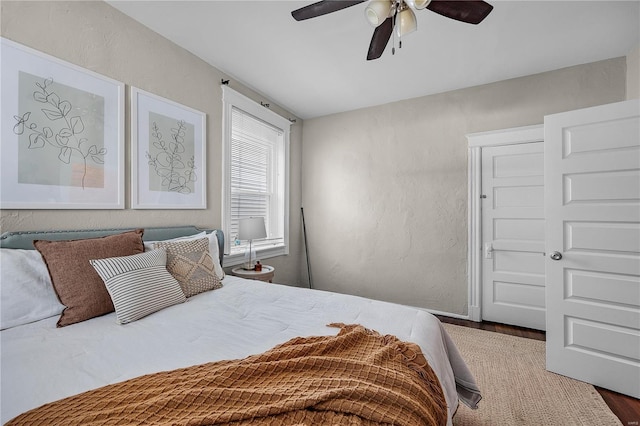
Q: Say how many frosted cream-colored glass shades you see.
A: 3